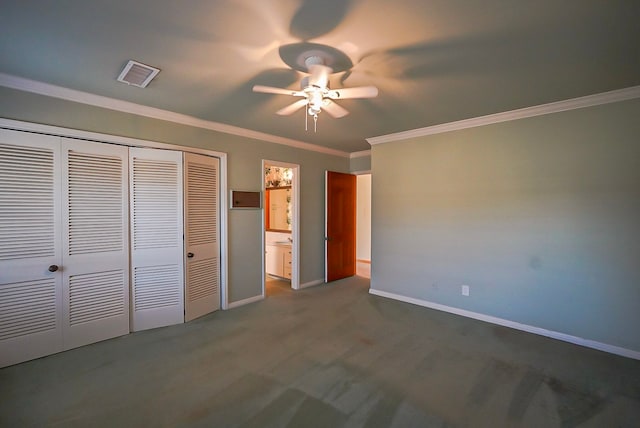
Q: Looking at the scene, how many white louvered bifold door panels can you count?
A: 4